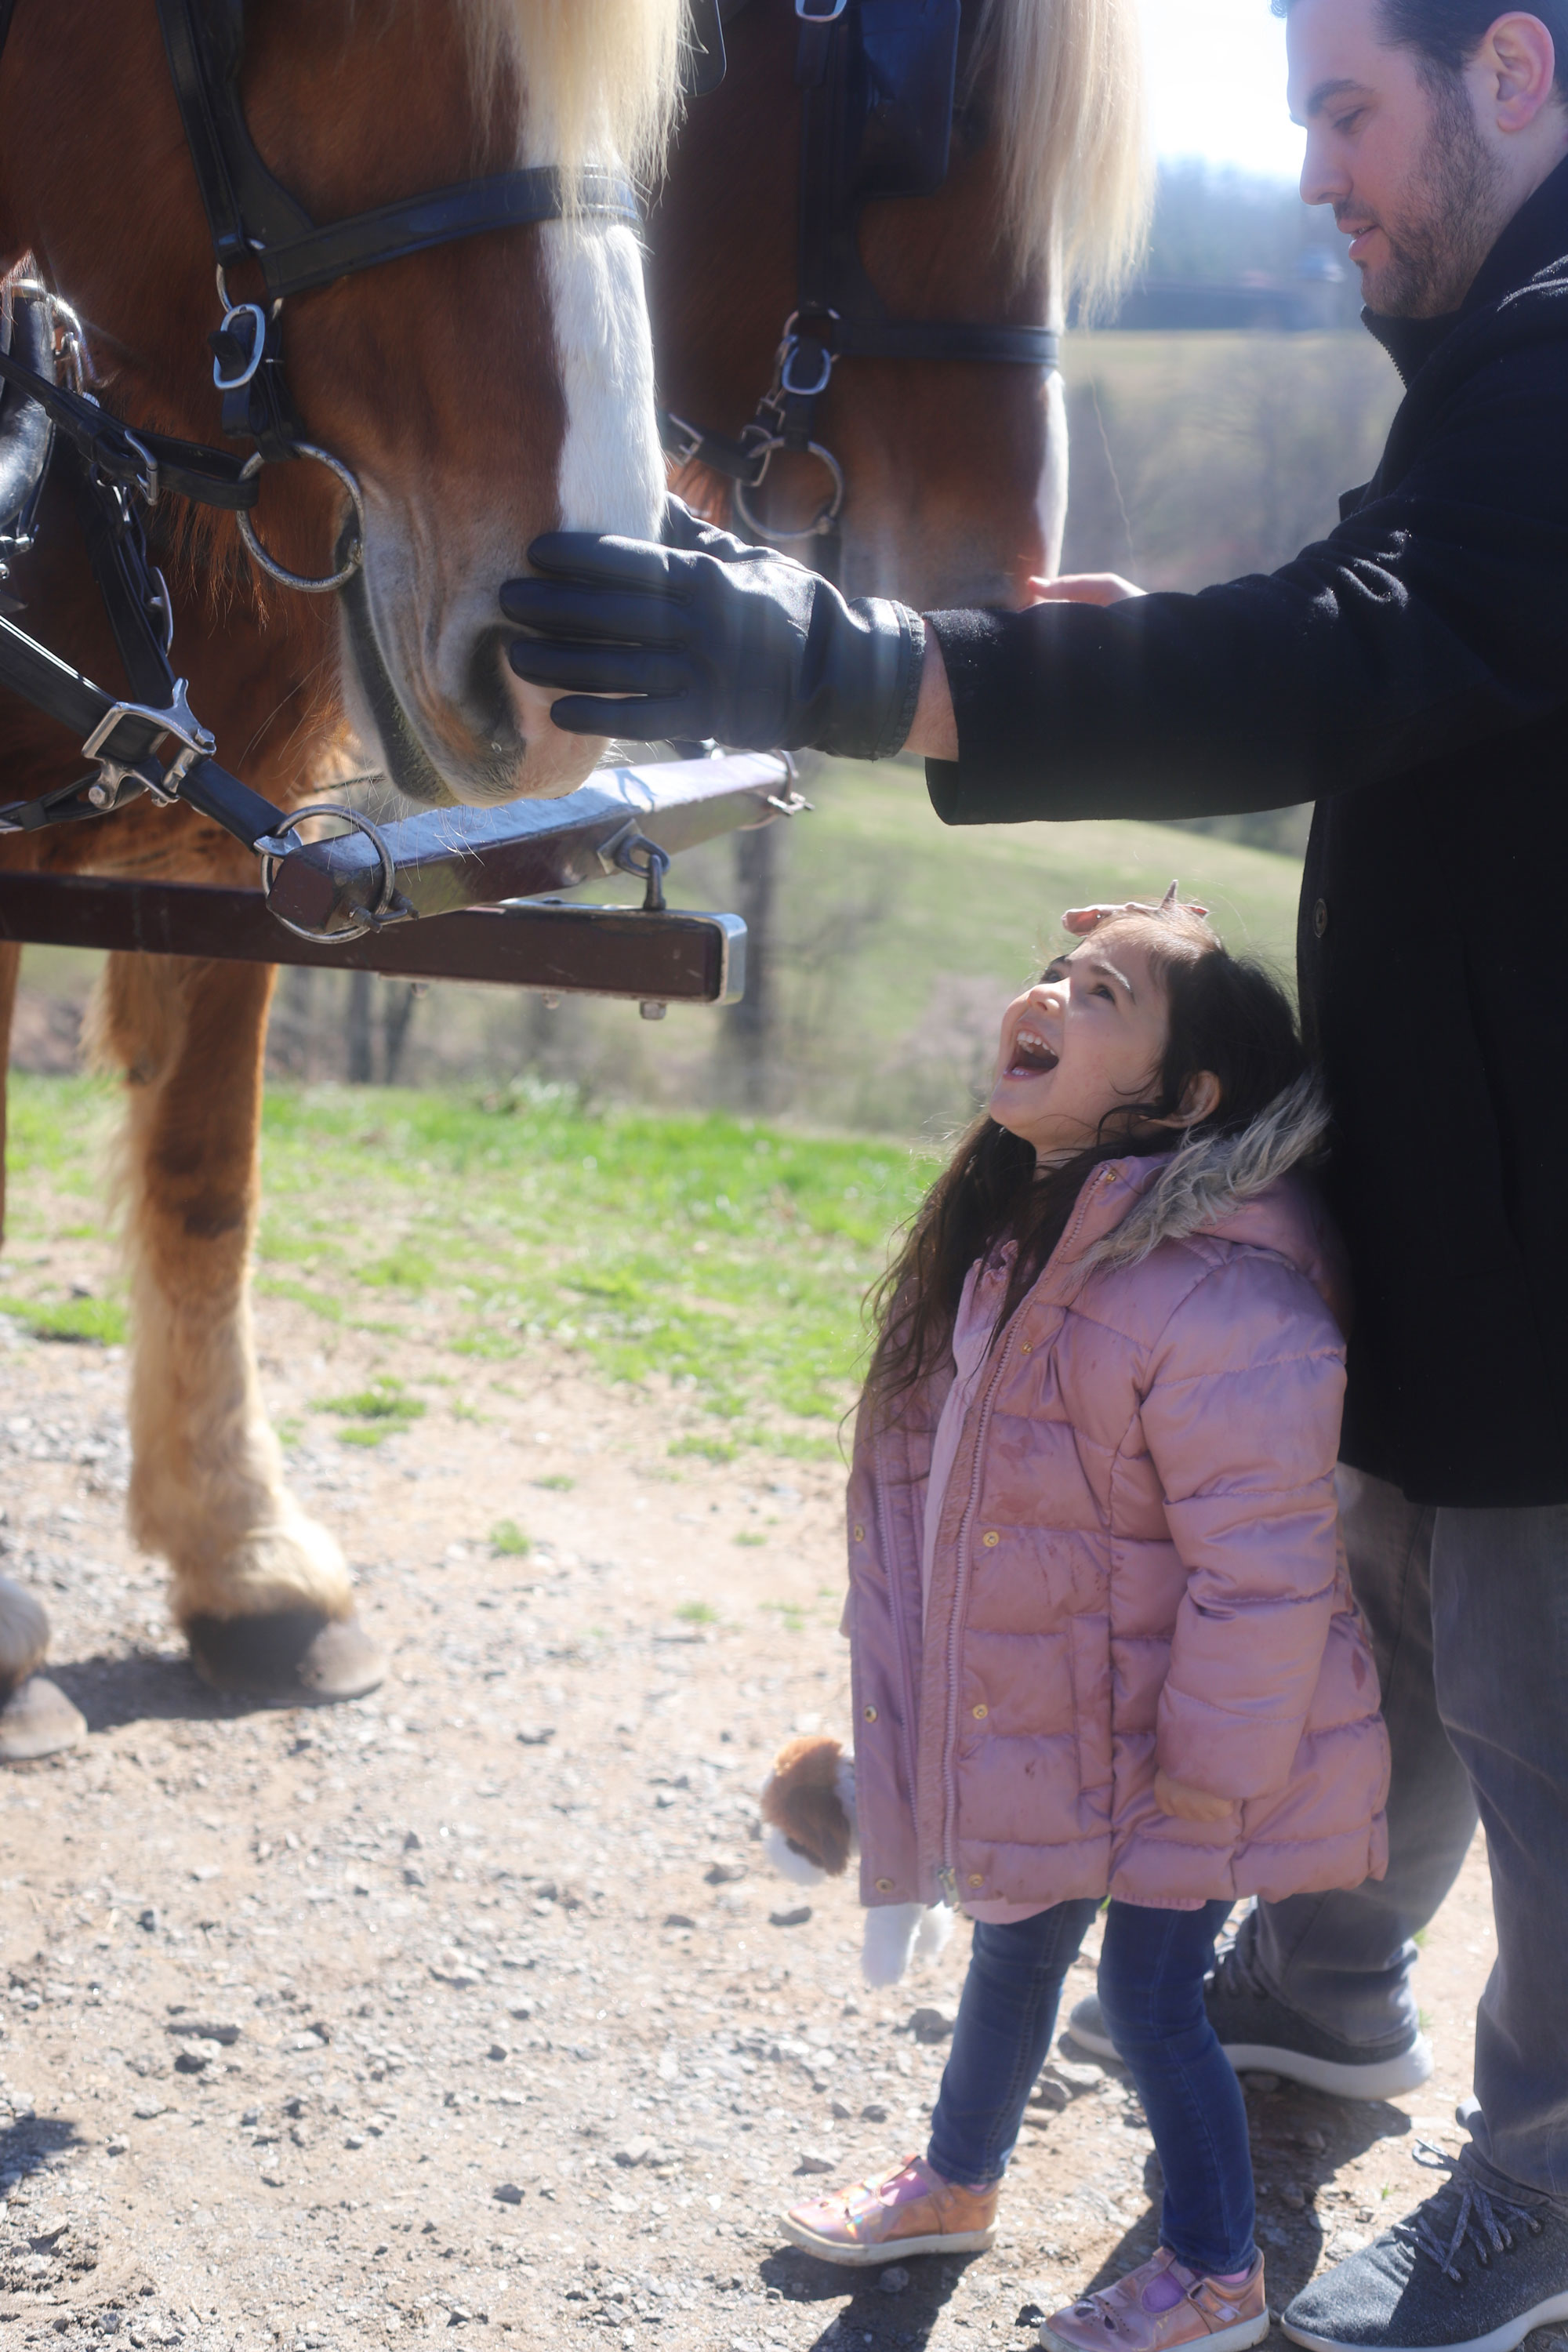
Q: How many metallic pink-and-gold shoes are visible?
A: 2